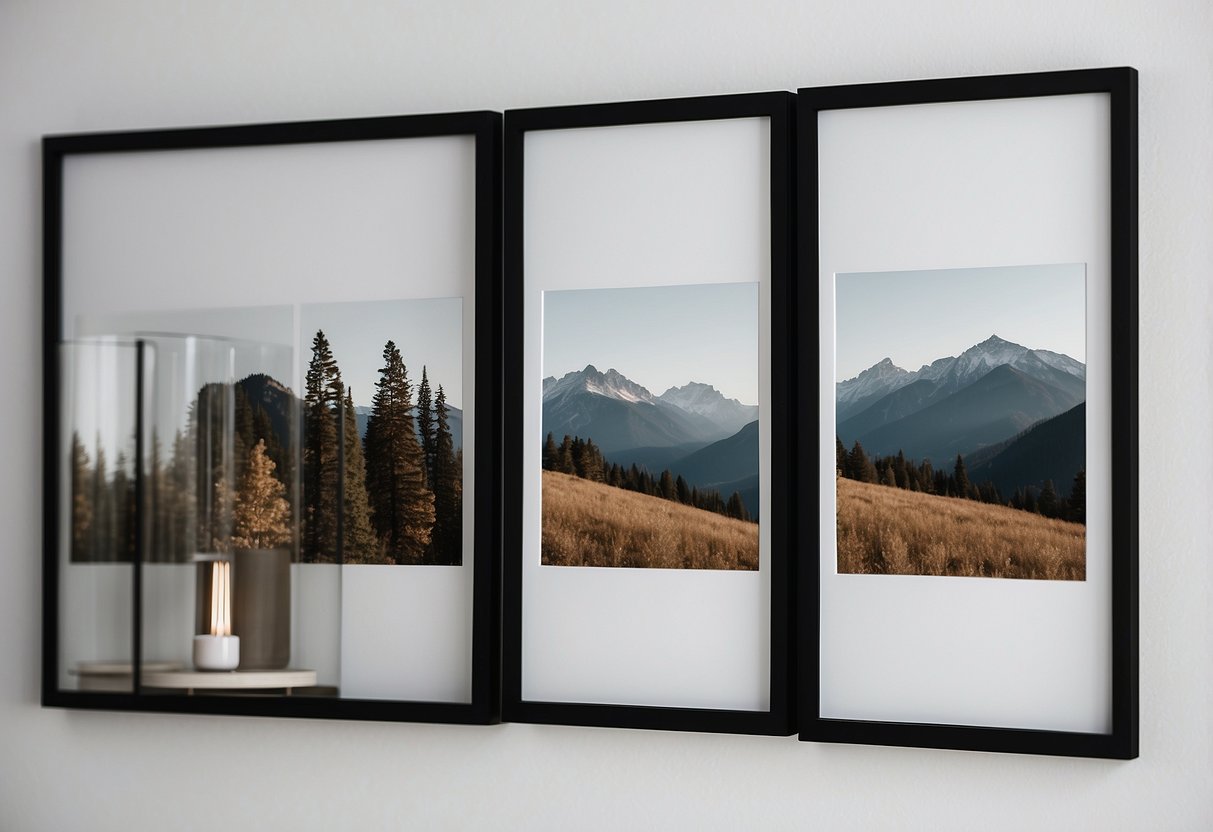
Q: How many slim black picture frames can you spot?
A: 3